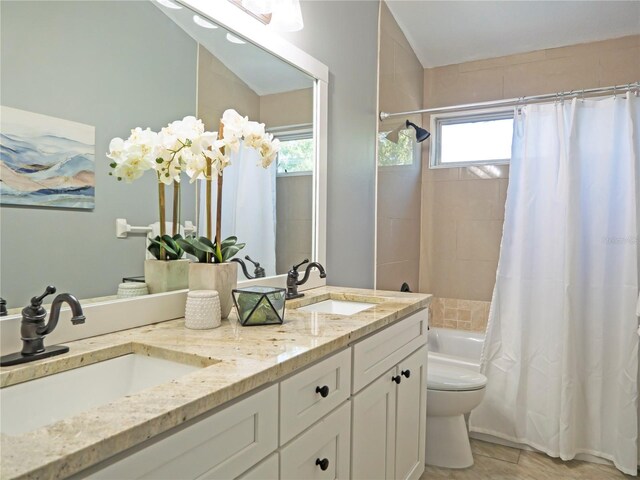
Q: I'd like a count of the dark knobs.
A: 4